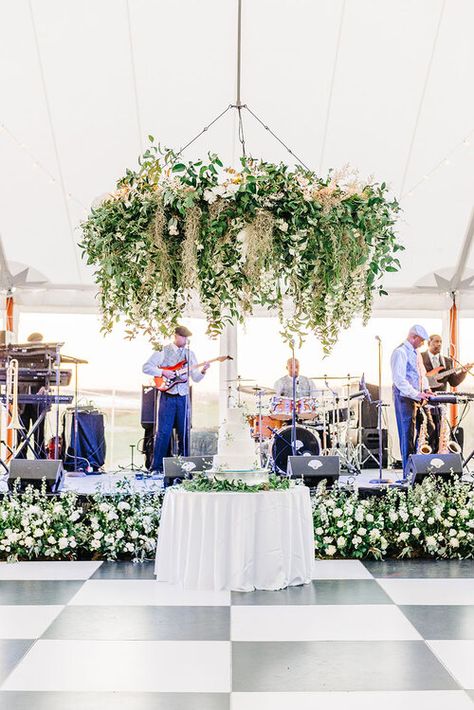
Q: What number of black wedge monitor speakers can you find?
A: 4